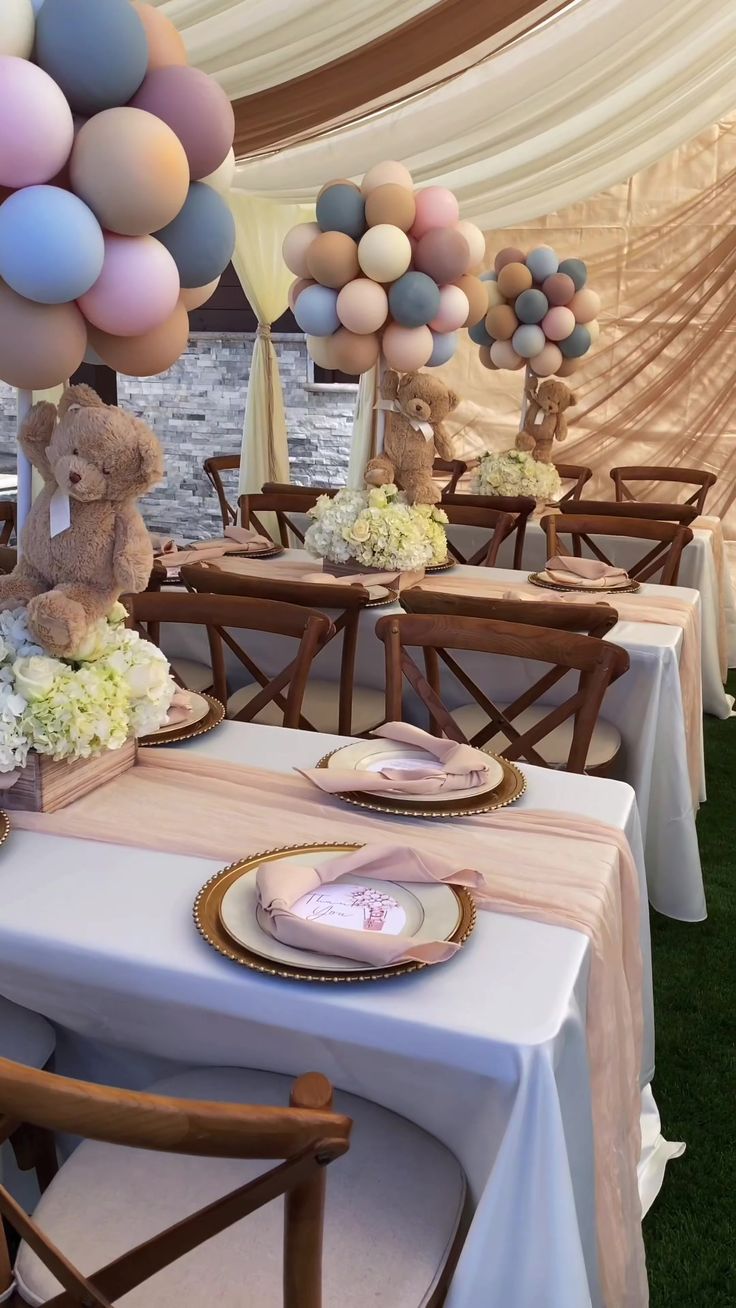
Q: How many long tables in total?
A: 3